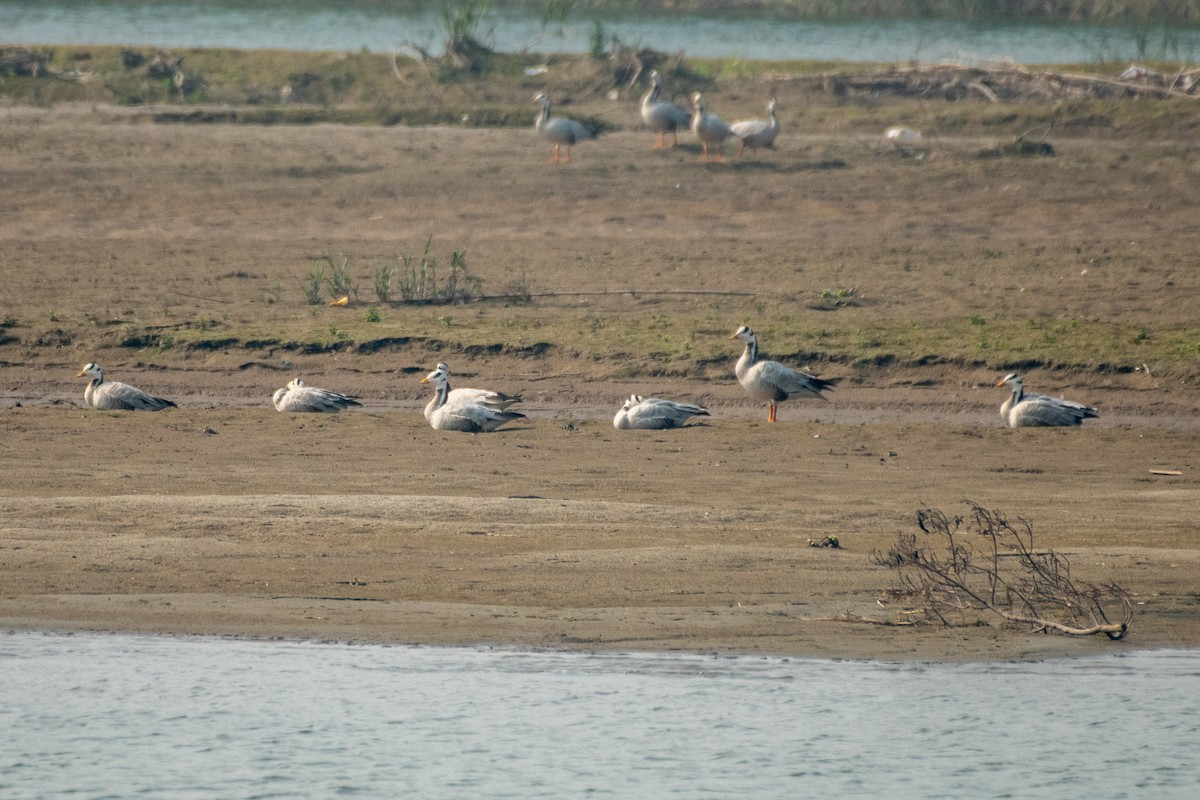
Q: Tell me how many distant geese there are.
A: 4